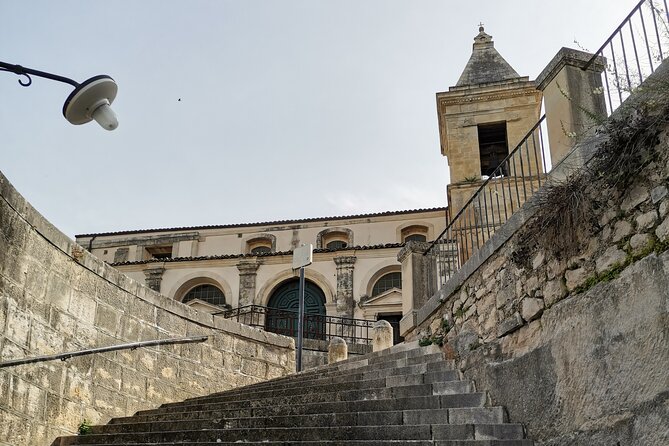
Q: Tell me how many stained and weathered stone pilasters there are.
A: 3